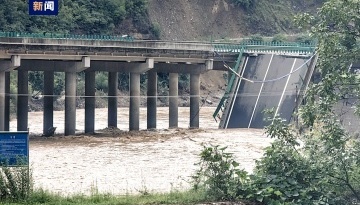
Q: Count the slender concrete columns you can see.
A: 11